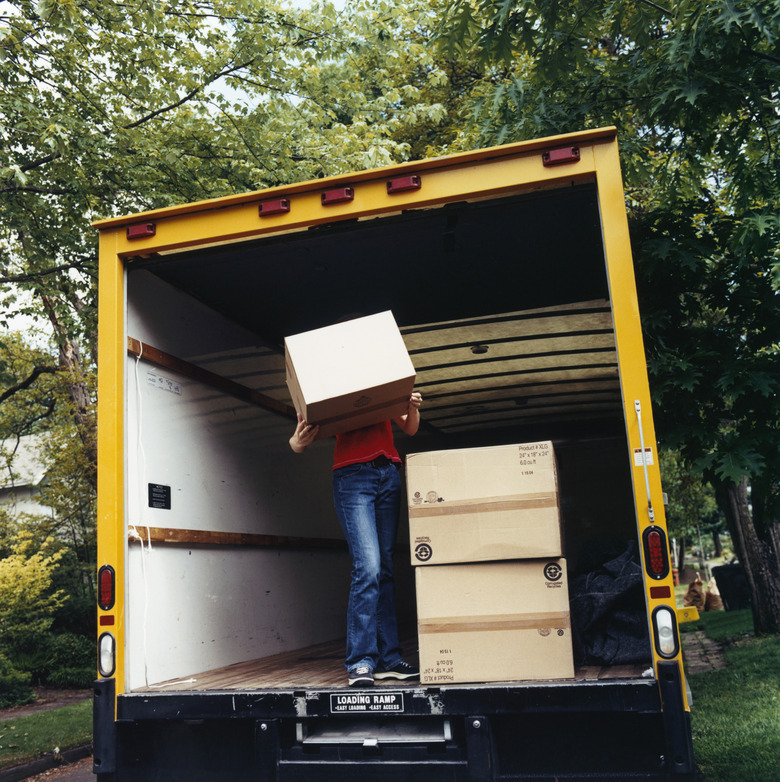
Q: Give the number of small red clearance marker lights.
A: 5